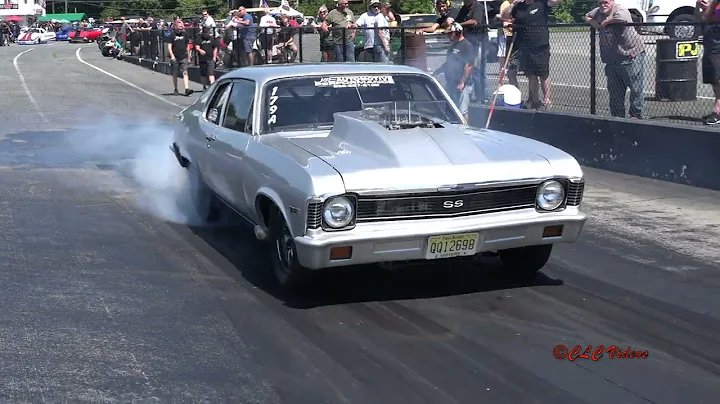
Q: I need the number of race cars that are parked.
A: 3